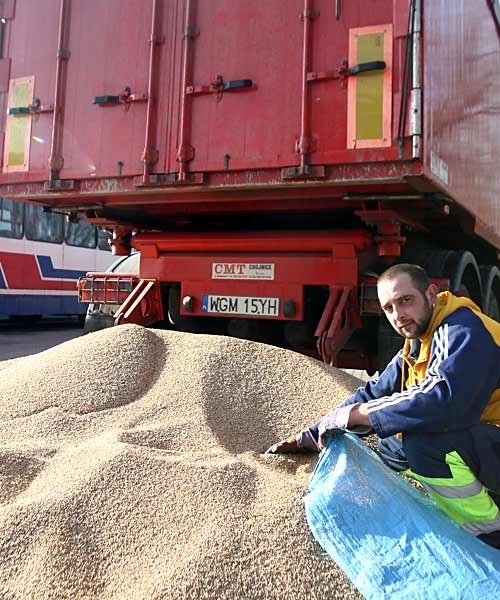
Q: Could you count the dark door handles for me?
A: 4